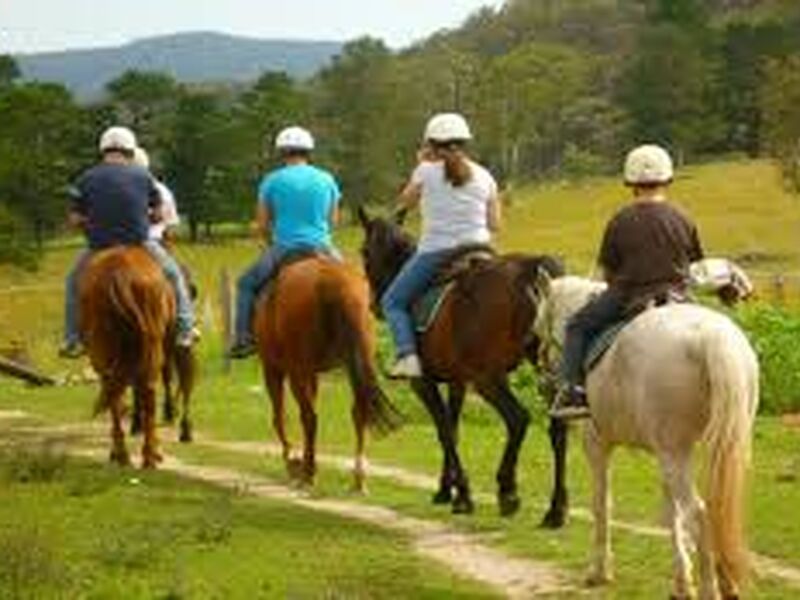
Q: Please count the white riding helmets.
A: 5